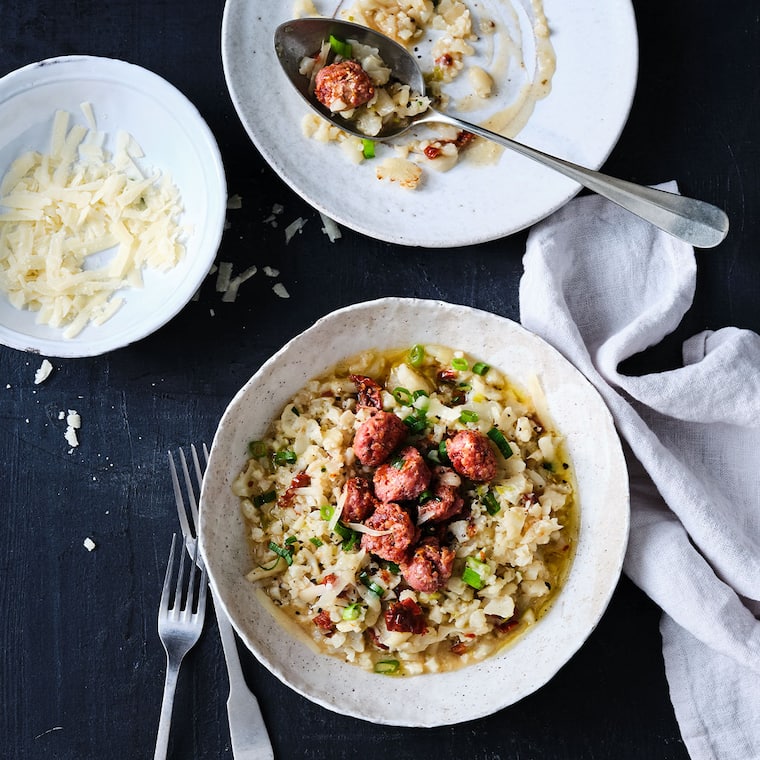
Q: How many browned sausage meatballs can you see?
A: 8